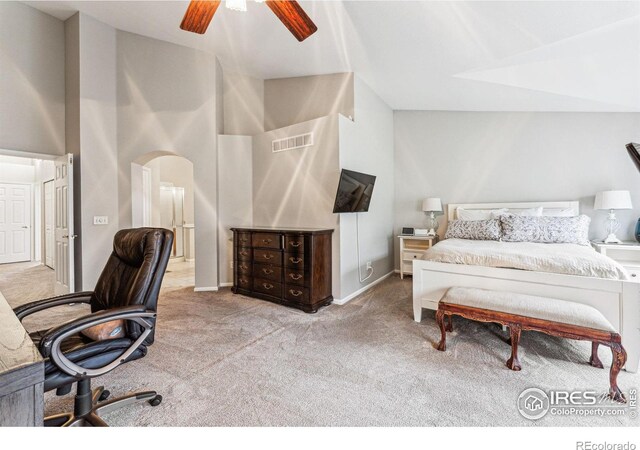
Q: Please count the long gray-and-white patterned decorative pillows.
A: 2